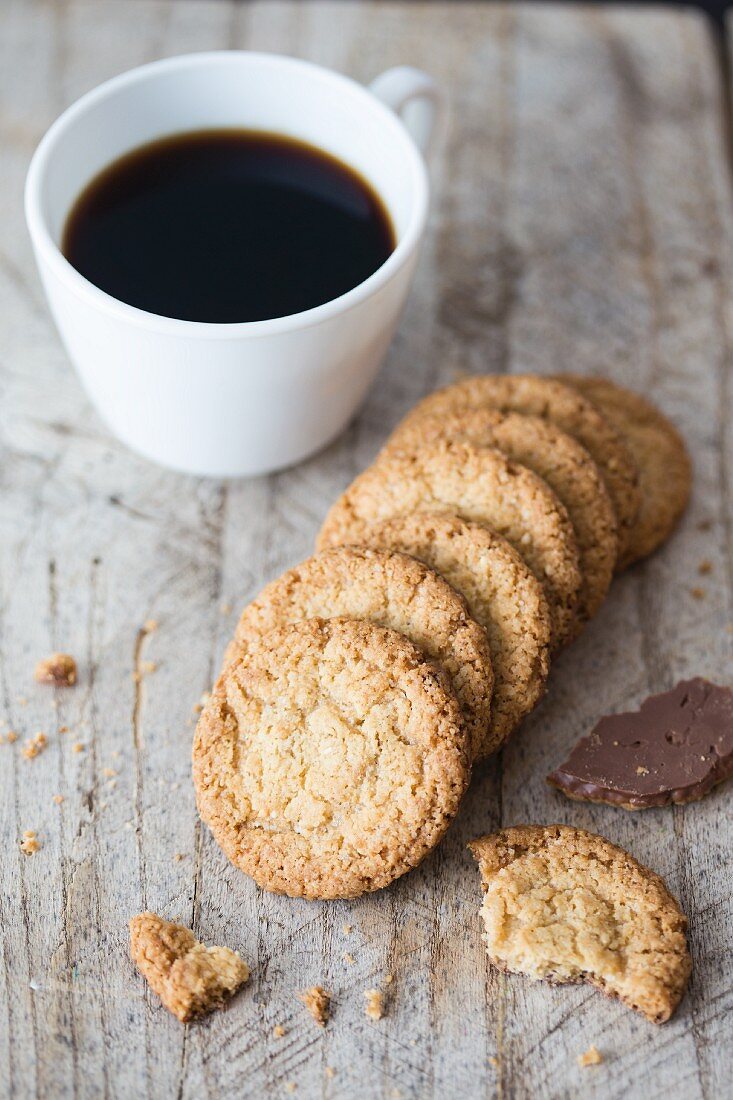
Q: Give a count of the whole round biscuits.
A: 7